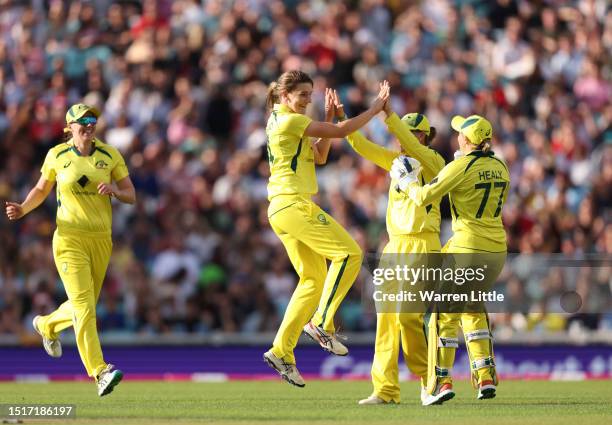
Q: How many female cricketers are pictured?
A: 4